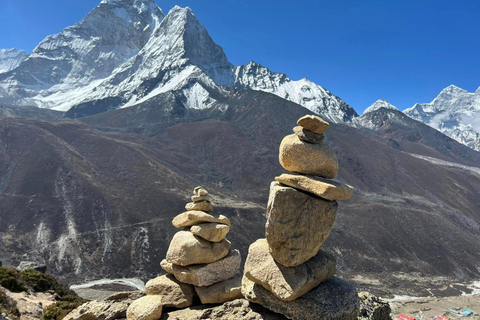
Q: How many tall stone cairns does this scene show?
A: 2